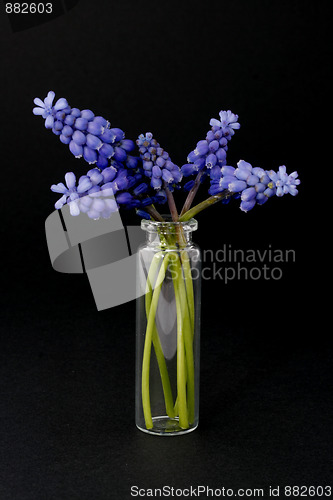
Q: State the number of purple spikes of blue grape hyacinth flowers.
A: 5